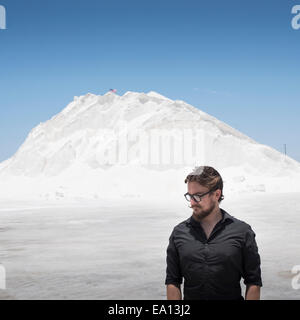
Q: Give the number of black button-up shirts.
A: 1